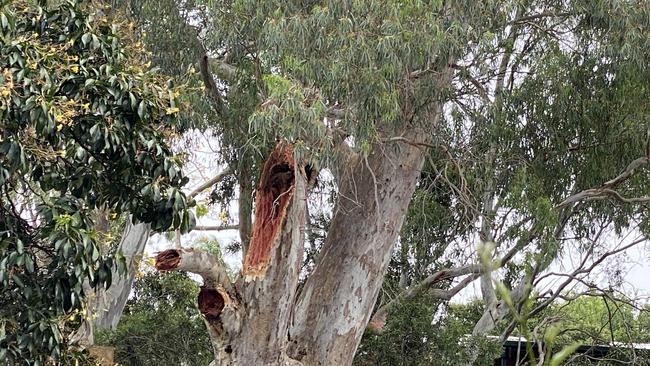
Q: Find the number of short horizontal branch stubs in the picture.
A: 2